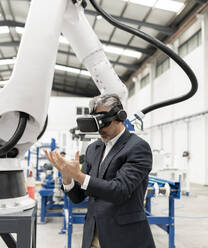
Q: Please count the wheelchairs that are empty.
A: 0